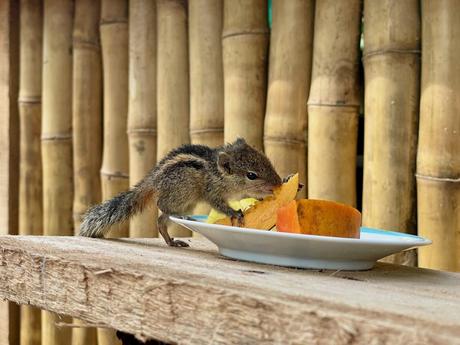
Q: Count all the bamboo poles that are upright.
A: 12